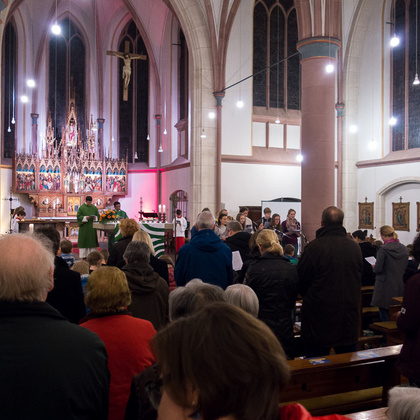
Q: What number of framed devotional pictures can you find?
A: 3